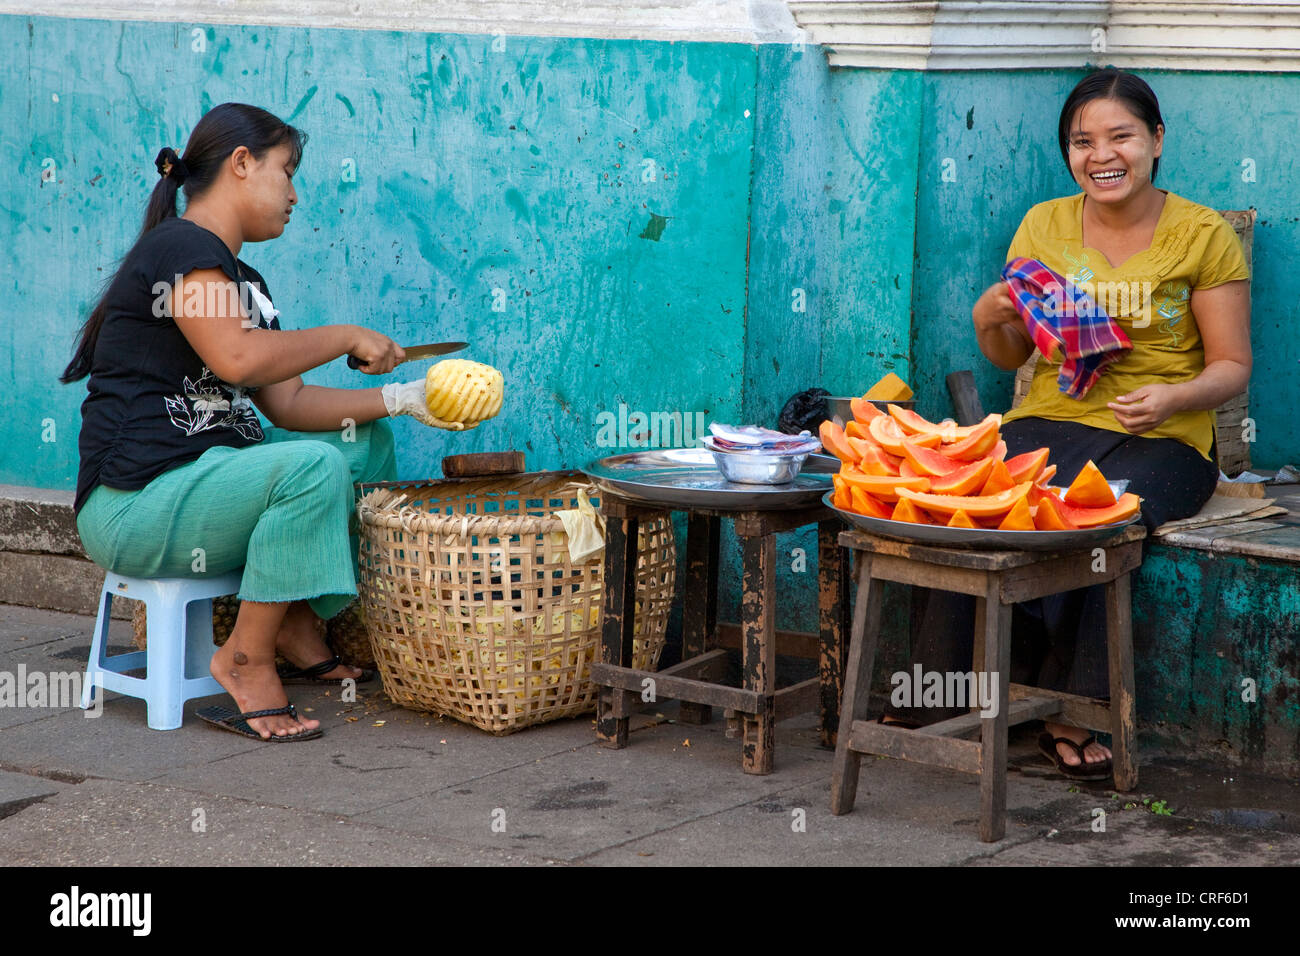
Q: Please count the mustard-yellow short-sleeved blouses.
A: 1